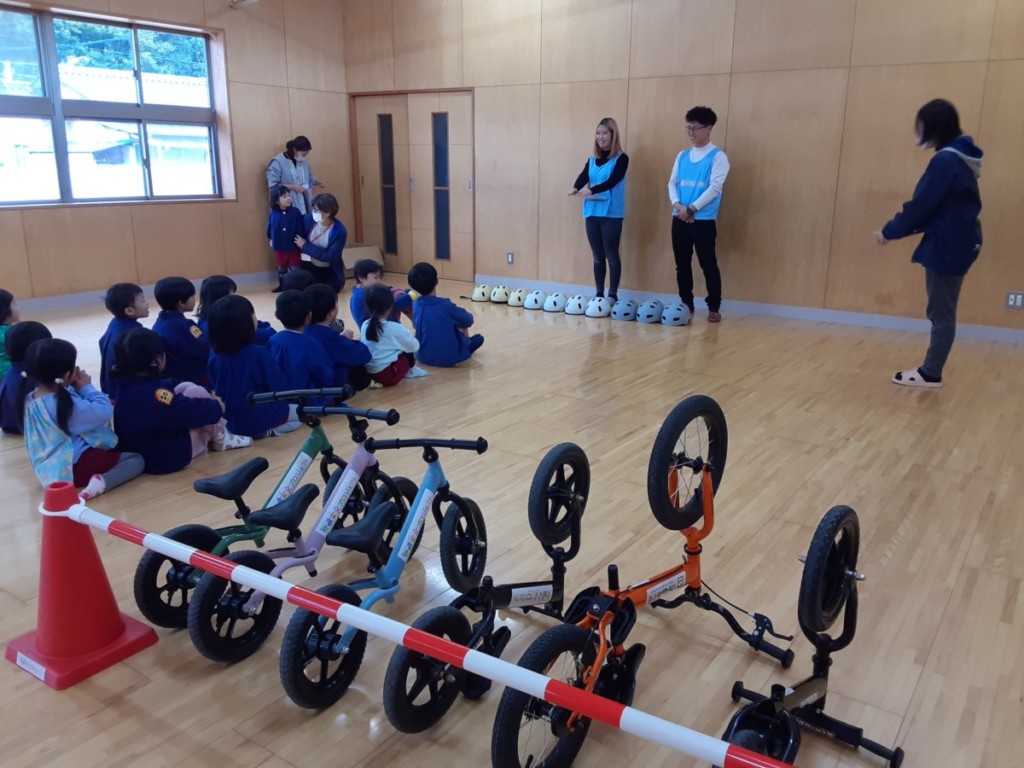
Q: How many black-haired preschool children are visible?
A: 15